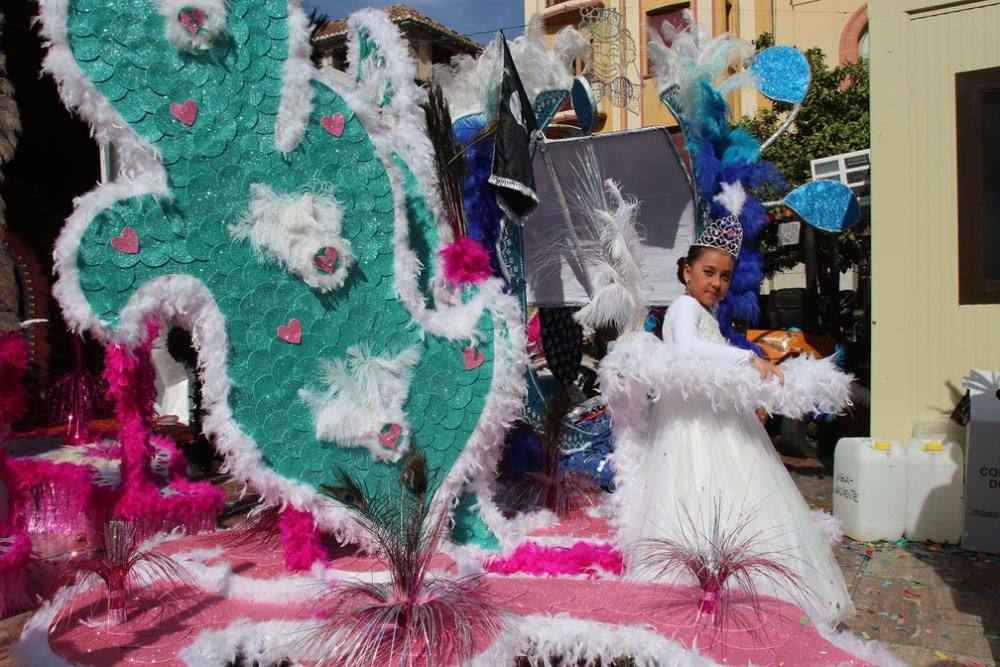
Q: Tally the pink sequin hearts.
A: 8